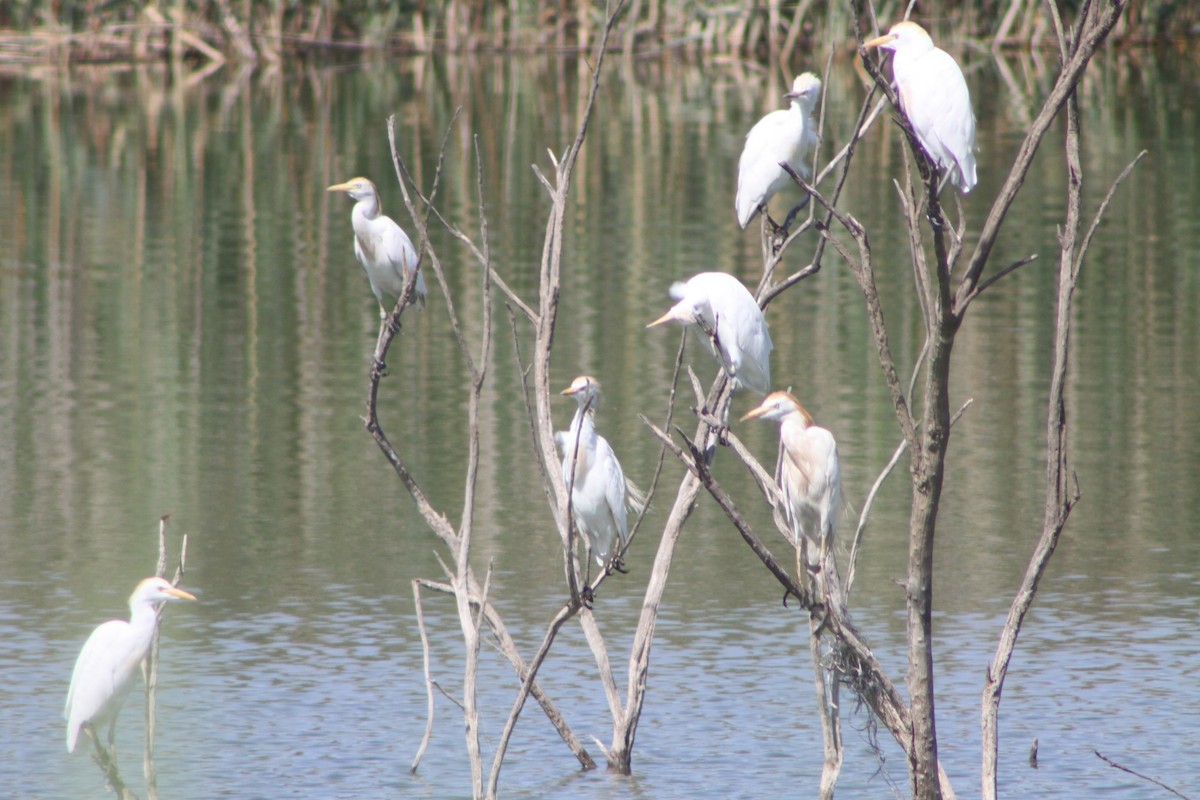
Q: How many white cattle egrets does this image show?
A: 7